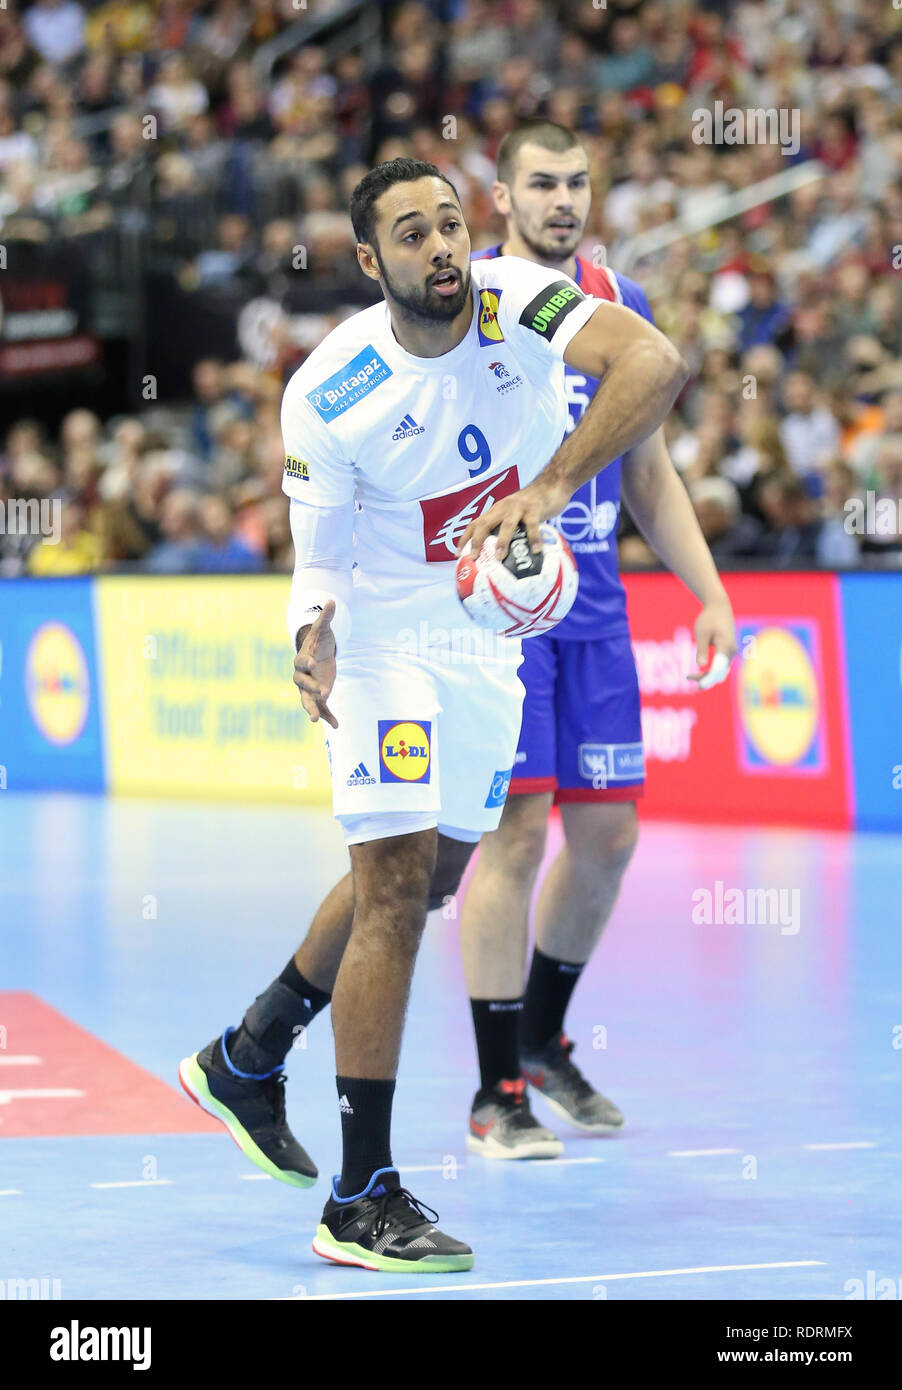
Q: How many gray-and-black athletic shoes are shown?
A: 2